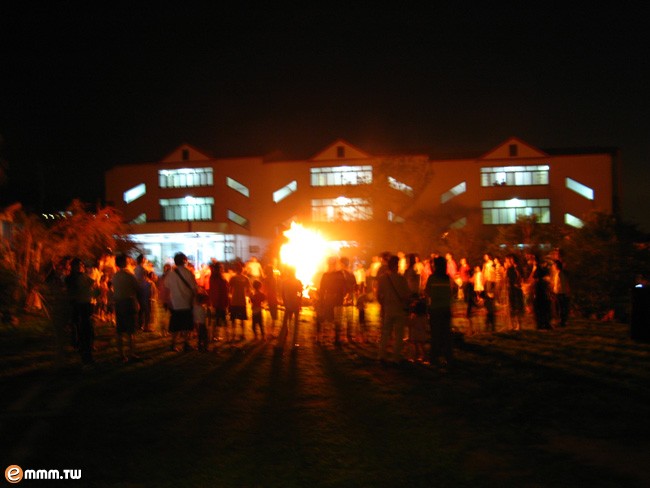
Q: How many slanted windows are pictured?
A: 11